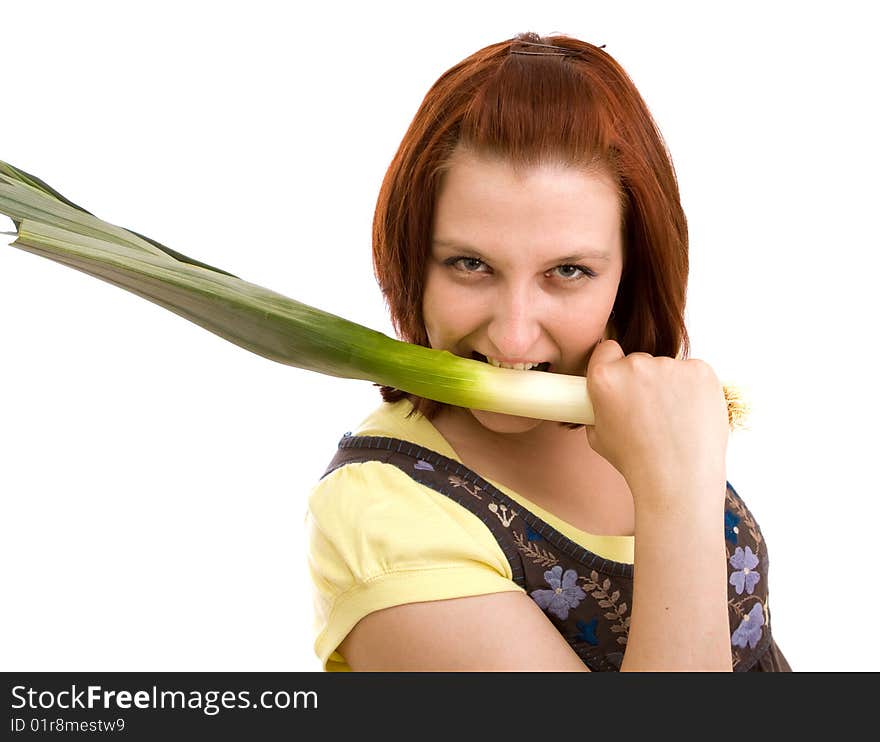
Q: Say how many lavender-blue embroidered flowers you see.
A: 3